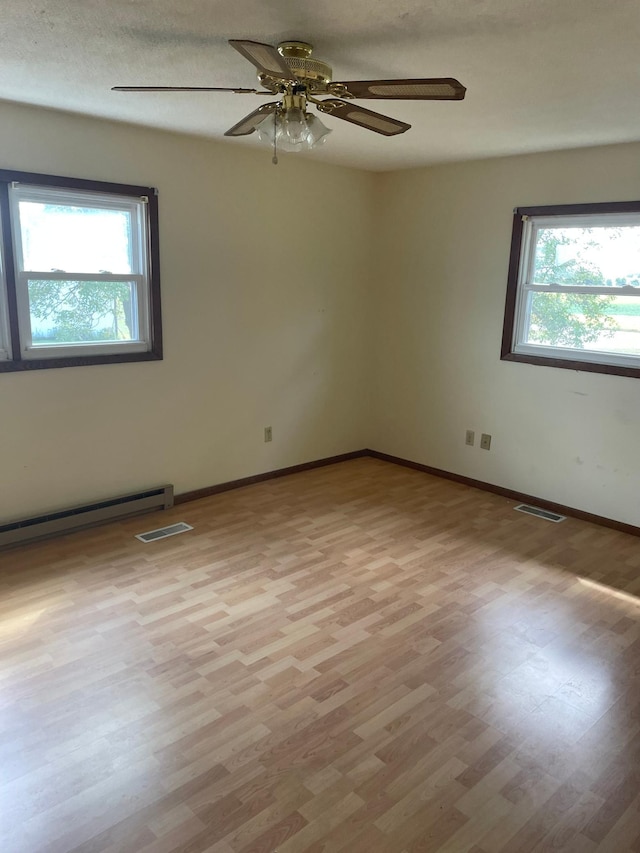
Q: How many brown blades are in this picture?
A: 5